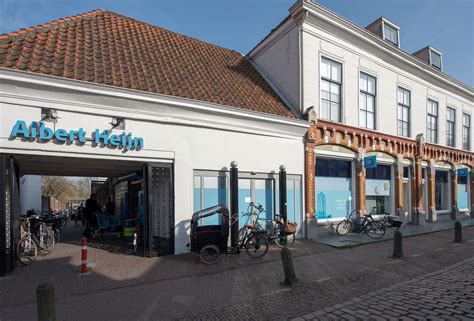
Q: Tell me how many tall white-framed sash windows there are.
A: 6